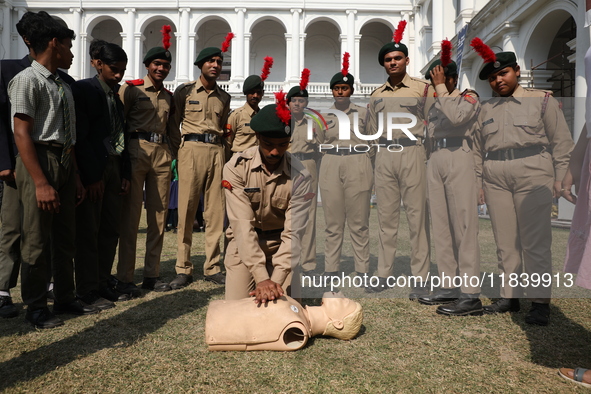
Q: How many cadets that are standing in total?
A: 8